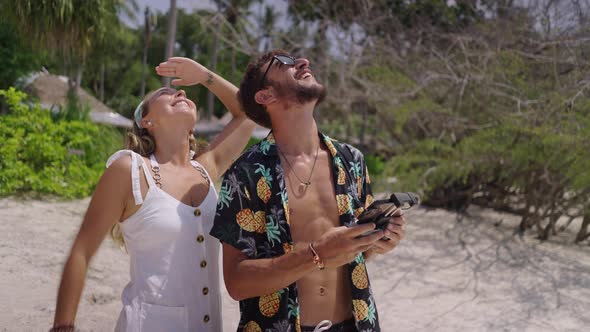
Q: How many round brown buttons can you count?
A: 5